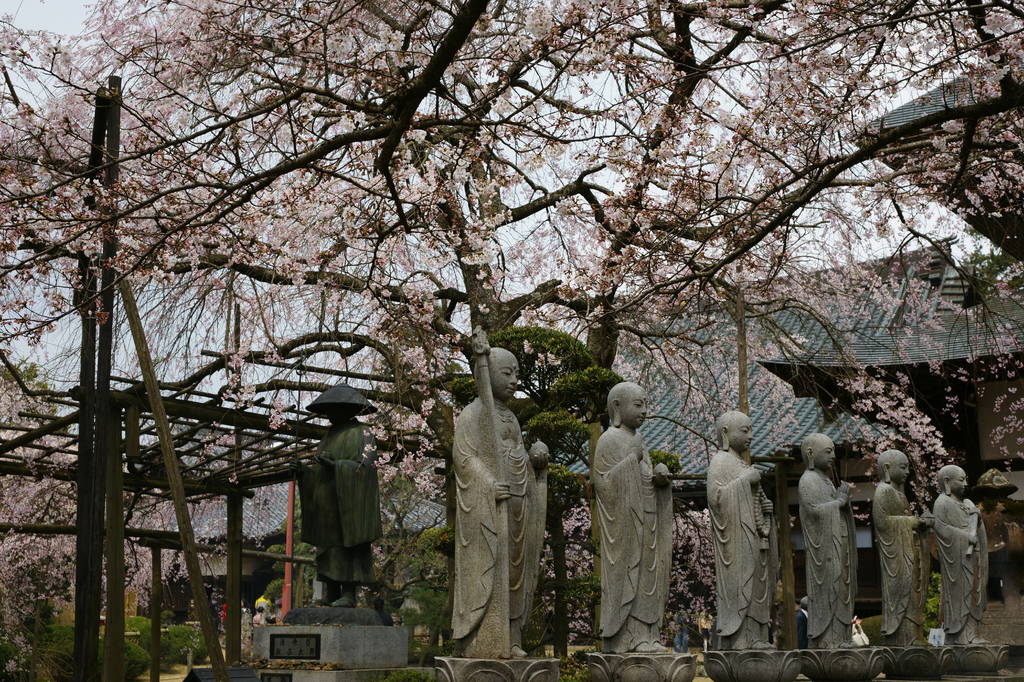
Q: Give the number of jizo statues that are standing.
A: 6